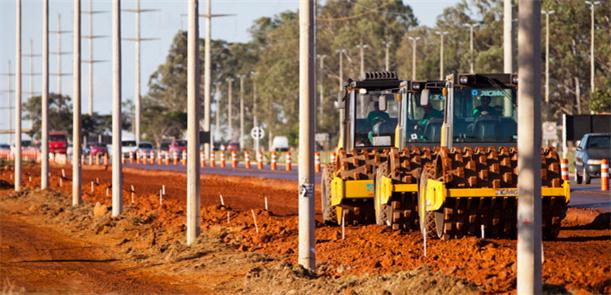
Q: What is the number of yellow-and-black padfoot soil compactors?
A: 3